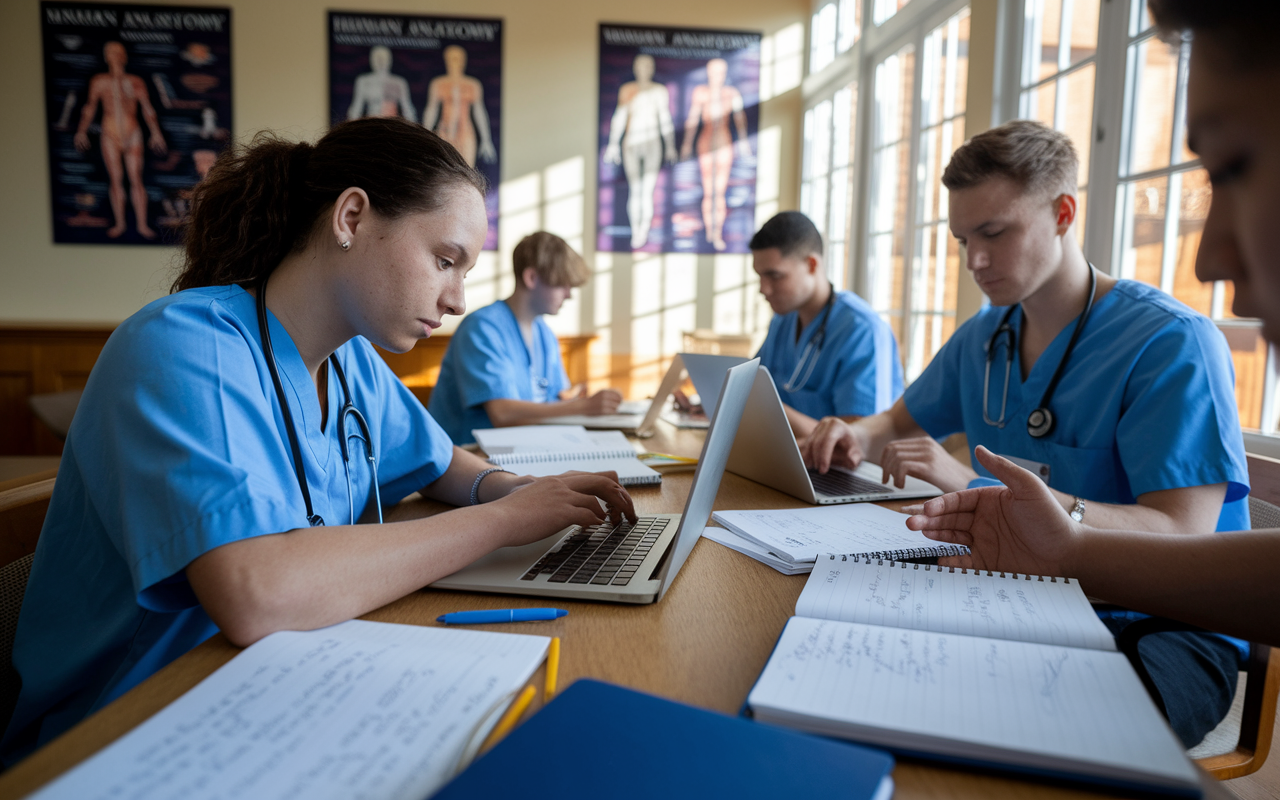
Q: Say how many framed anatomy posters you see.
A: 3